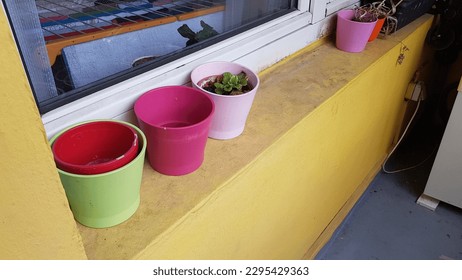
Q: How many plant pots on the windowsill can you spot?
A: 6